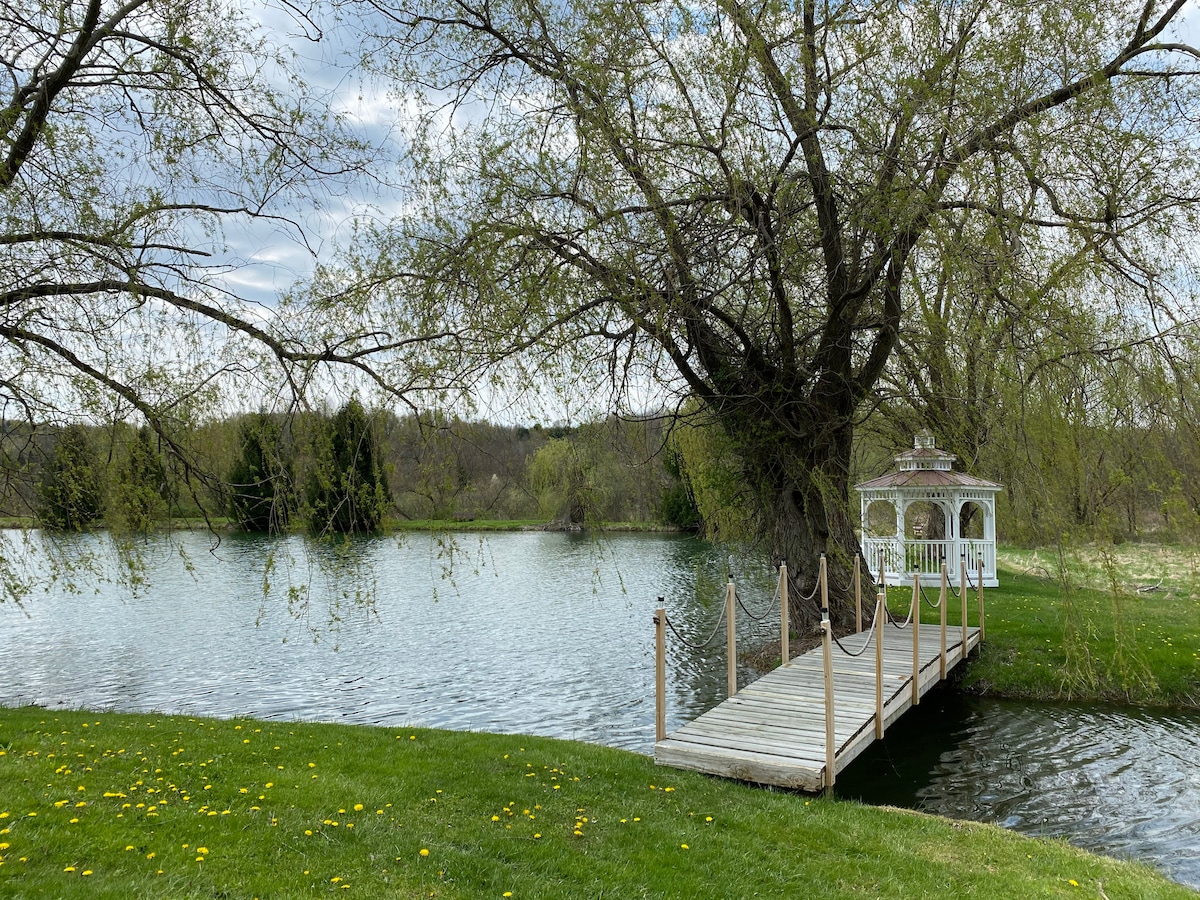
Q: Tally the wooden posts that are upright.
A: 12